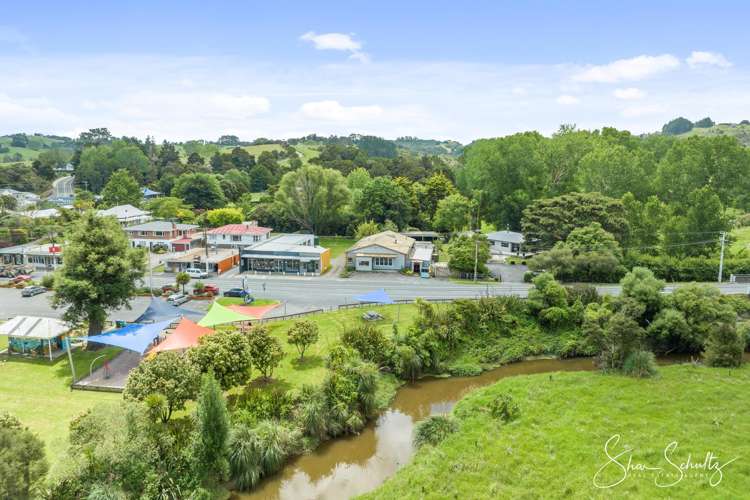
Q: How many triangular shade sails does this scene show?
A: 6